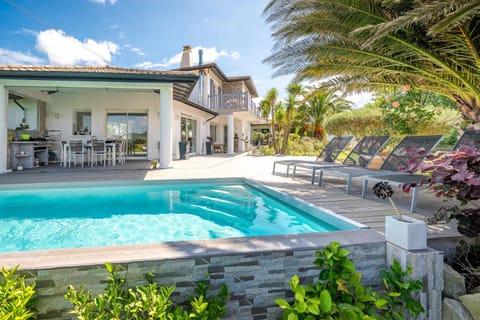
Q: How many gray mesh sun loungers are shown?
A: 4